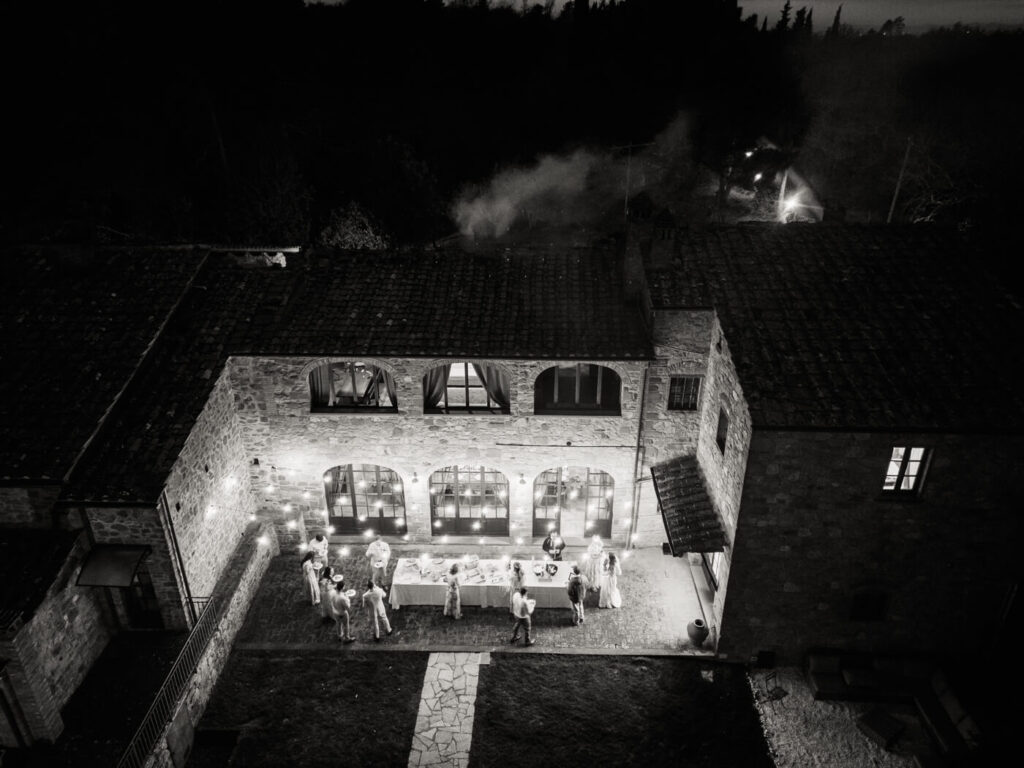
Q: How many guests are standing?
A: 13